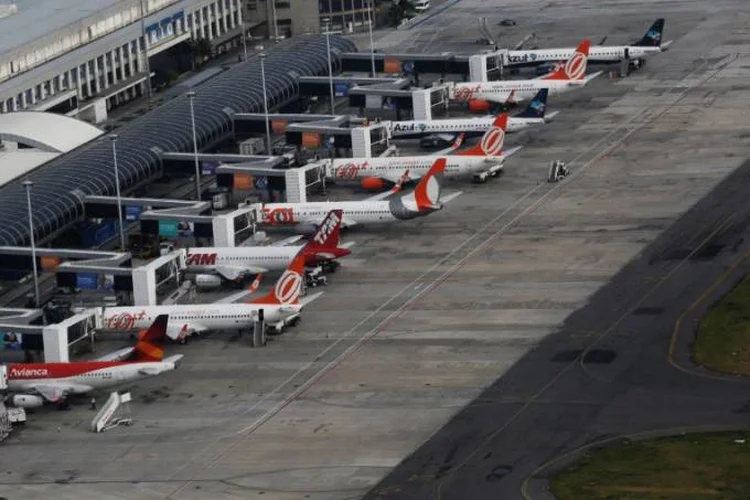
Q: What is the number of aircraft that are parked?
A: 8